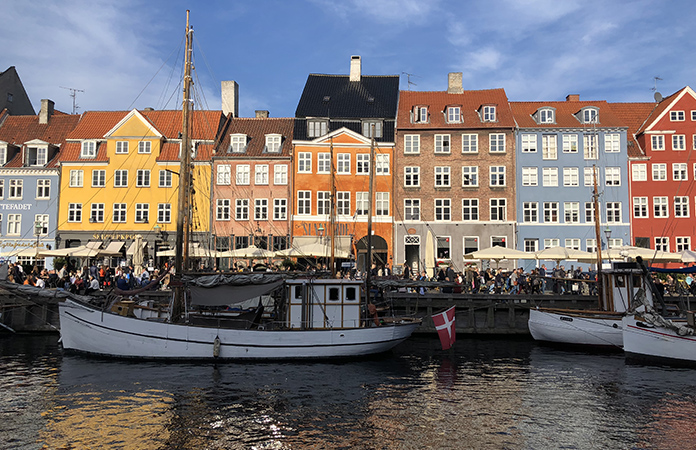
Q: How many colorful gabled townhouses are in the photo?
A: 7